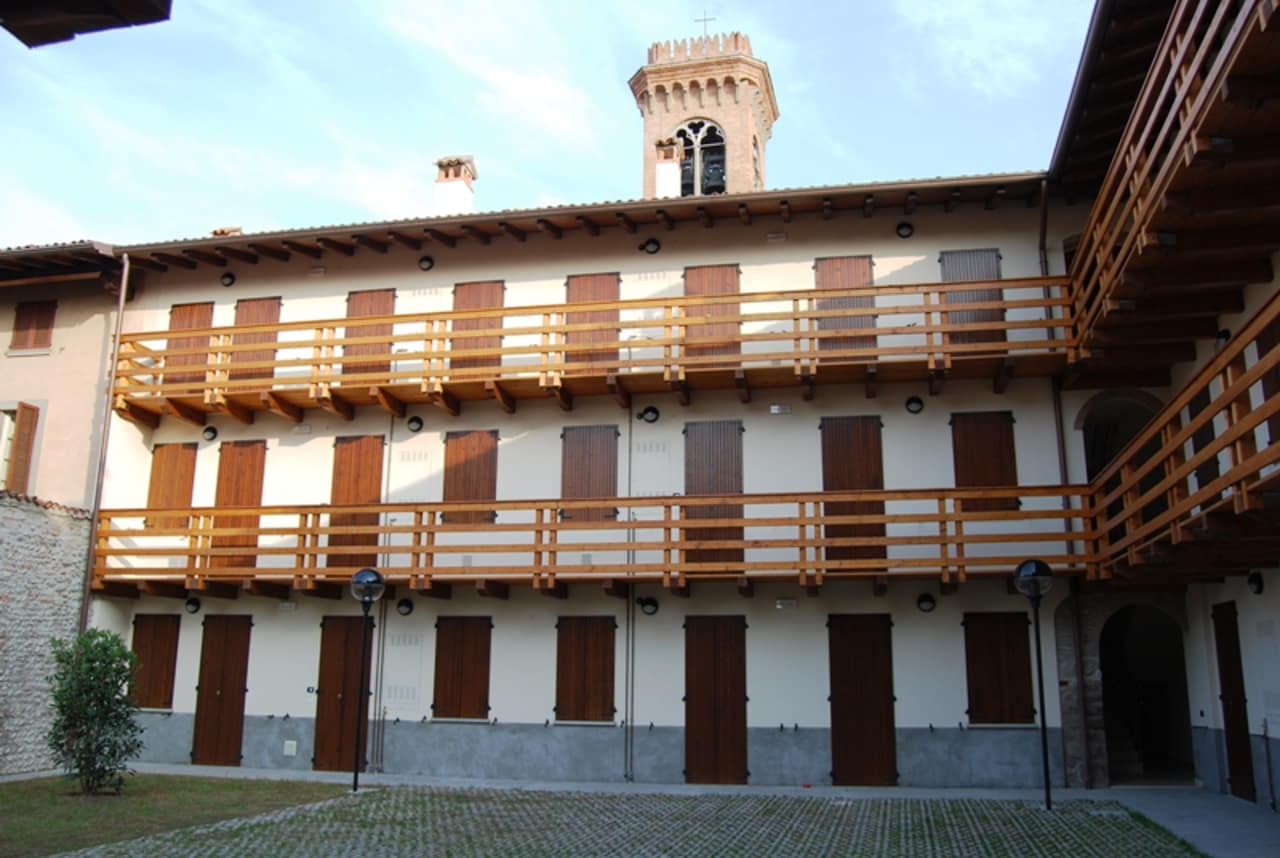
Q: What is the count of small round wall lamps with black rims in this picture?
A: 14